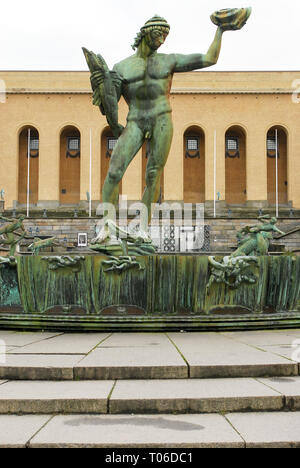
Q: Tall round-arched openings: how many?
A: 7